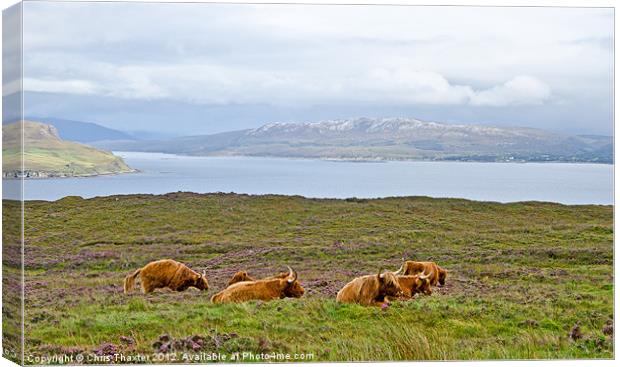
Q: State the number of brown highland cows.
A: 6